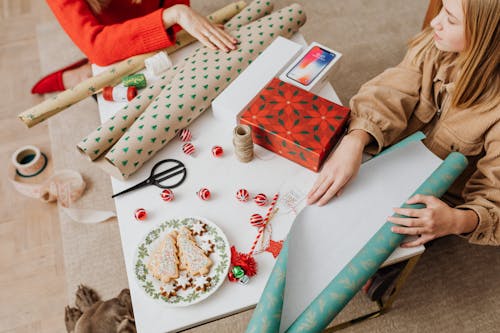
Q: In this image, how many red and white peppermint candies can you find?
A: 9